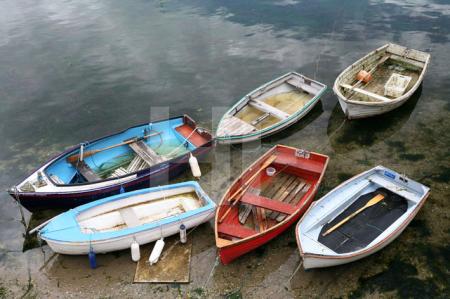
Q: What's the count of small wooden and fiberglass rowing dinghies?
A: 6